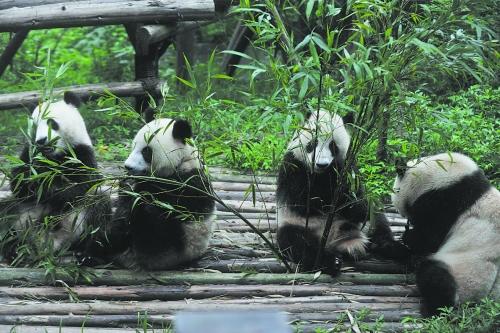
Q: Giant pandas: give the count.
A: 4